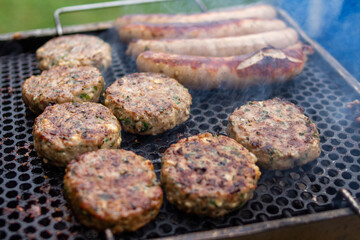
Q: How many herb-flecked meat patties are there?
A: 7